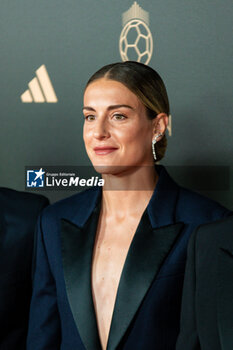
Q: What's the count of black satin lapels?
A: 2